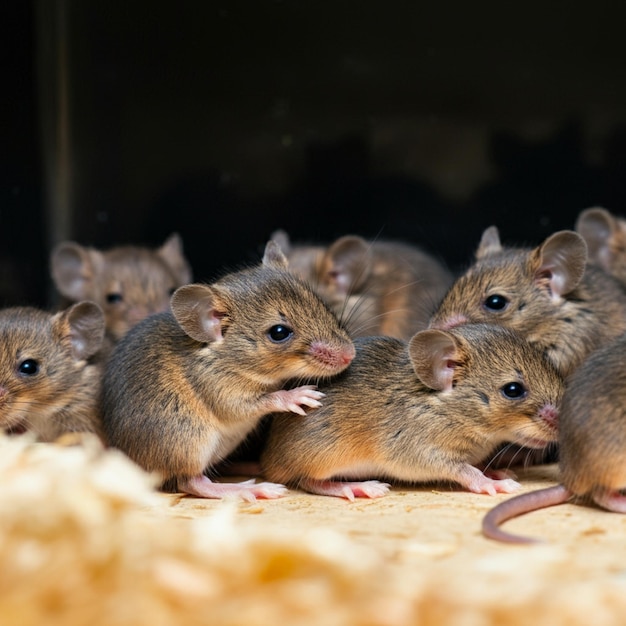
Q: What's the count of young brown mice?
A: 8